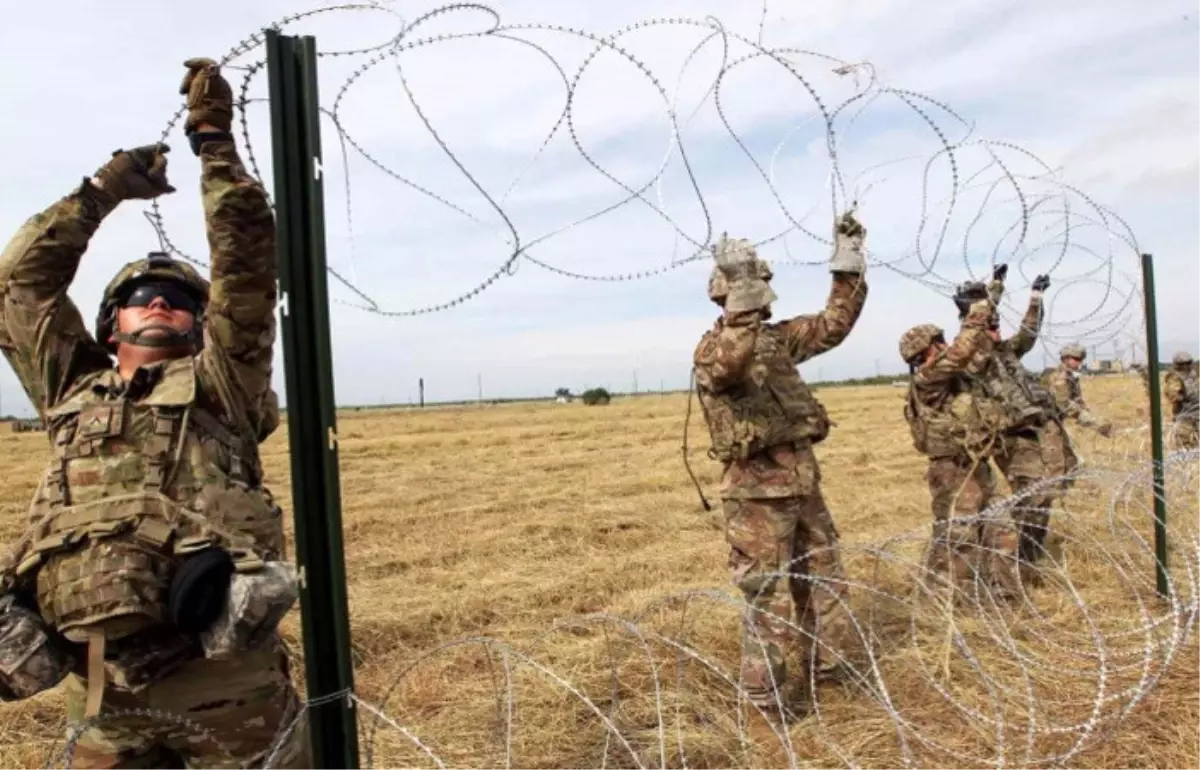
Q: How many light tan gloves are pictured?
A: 2